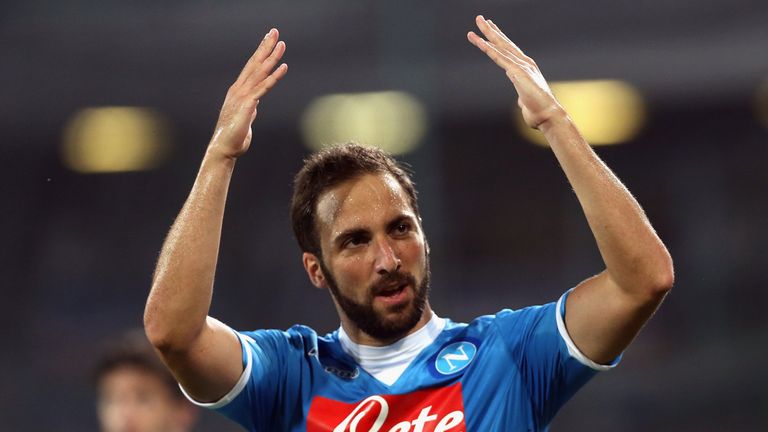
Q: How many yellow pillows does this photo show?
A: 0